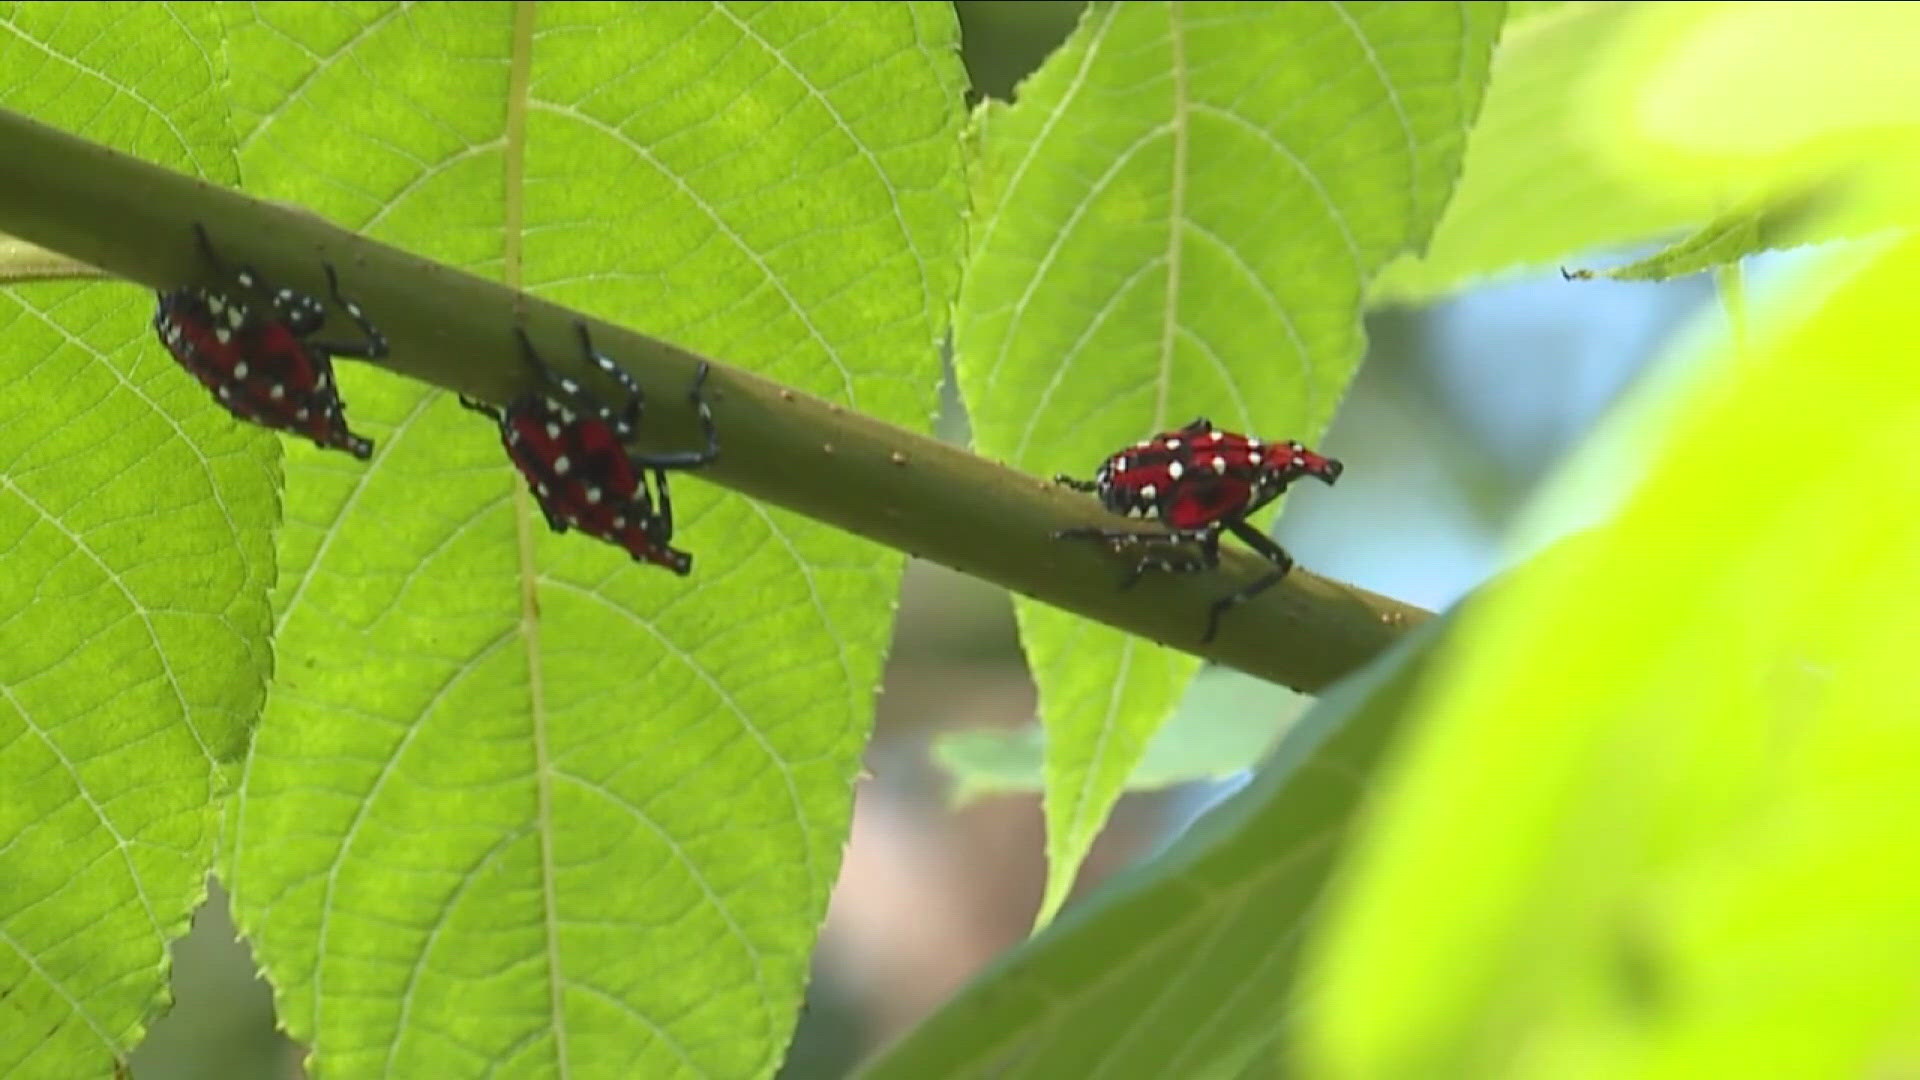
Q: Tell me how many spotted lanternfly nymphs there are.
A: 3